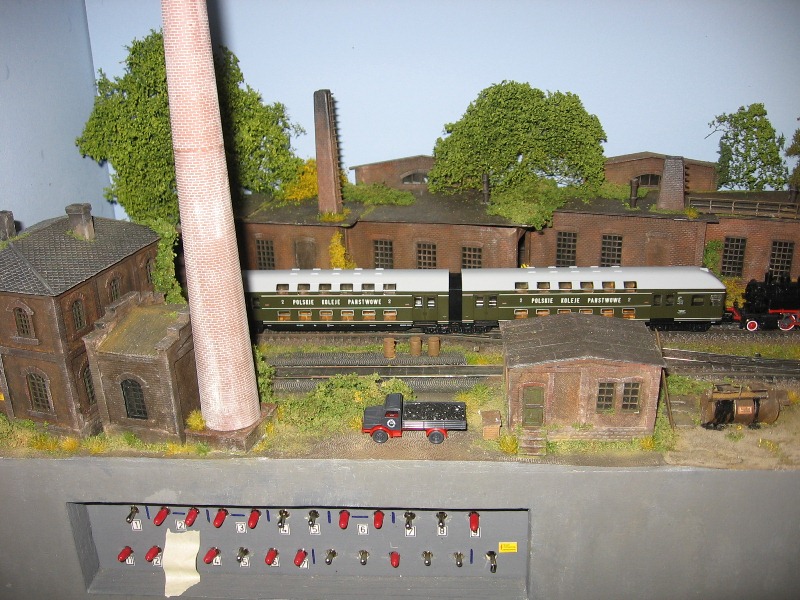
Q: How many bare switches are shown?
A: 11